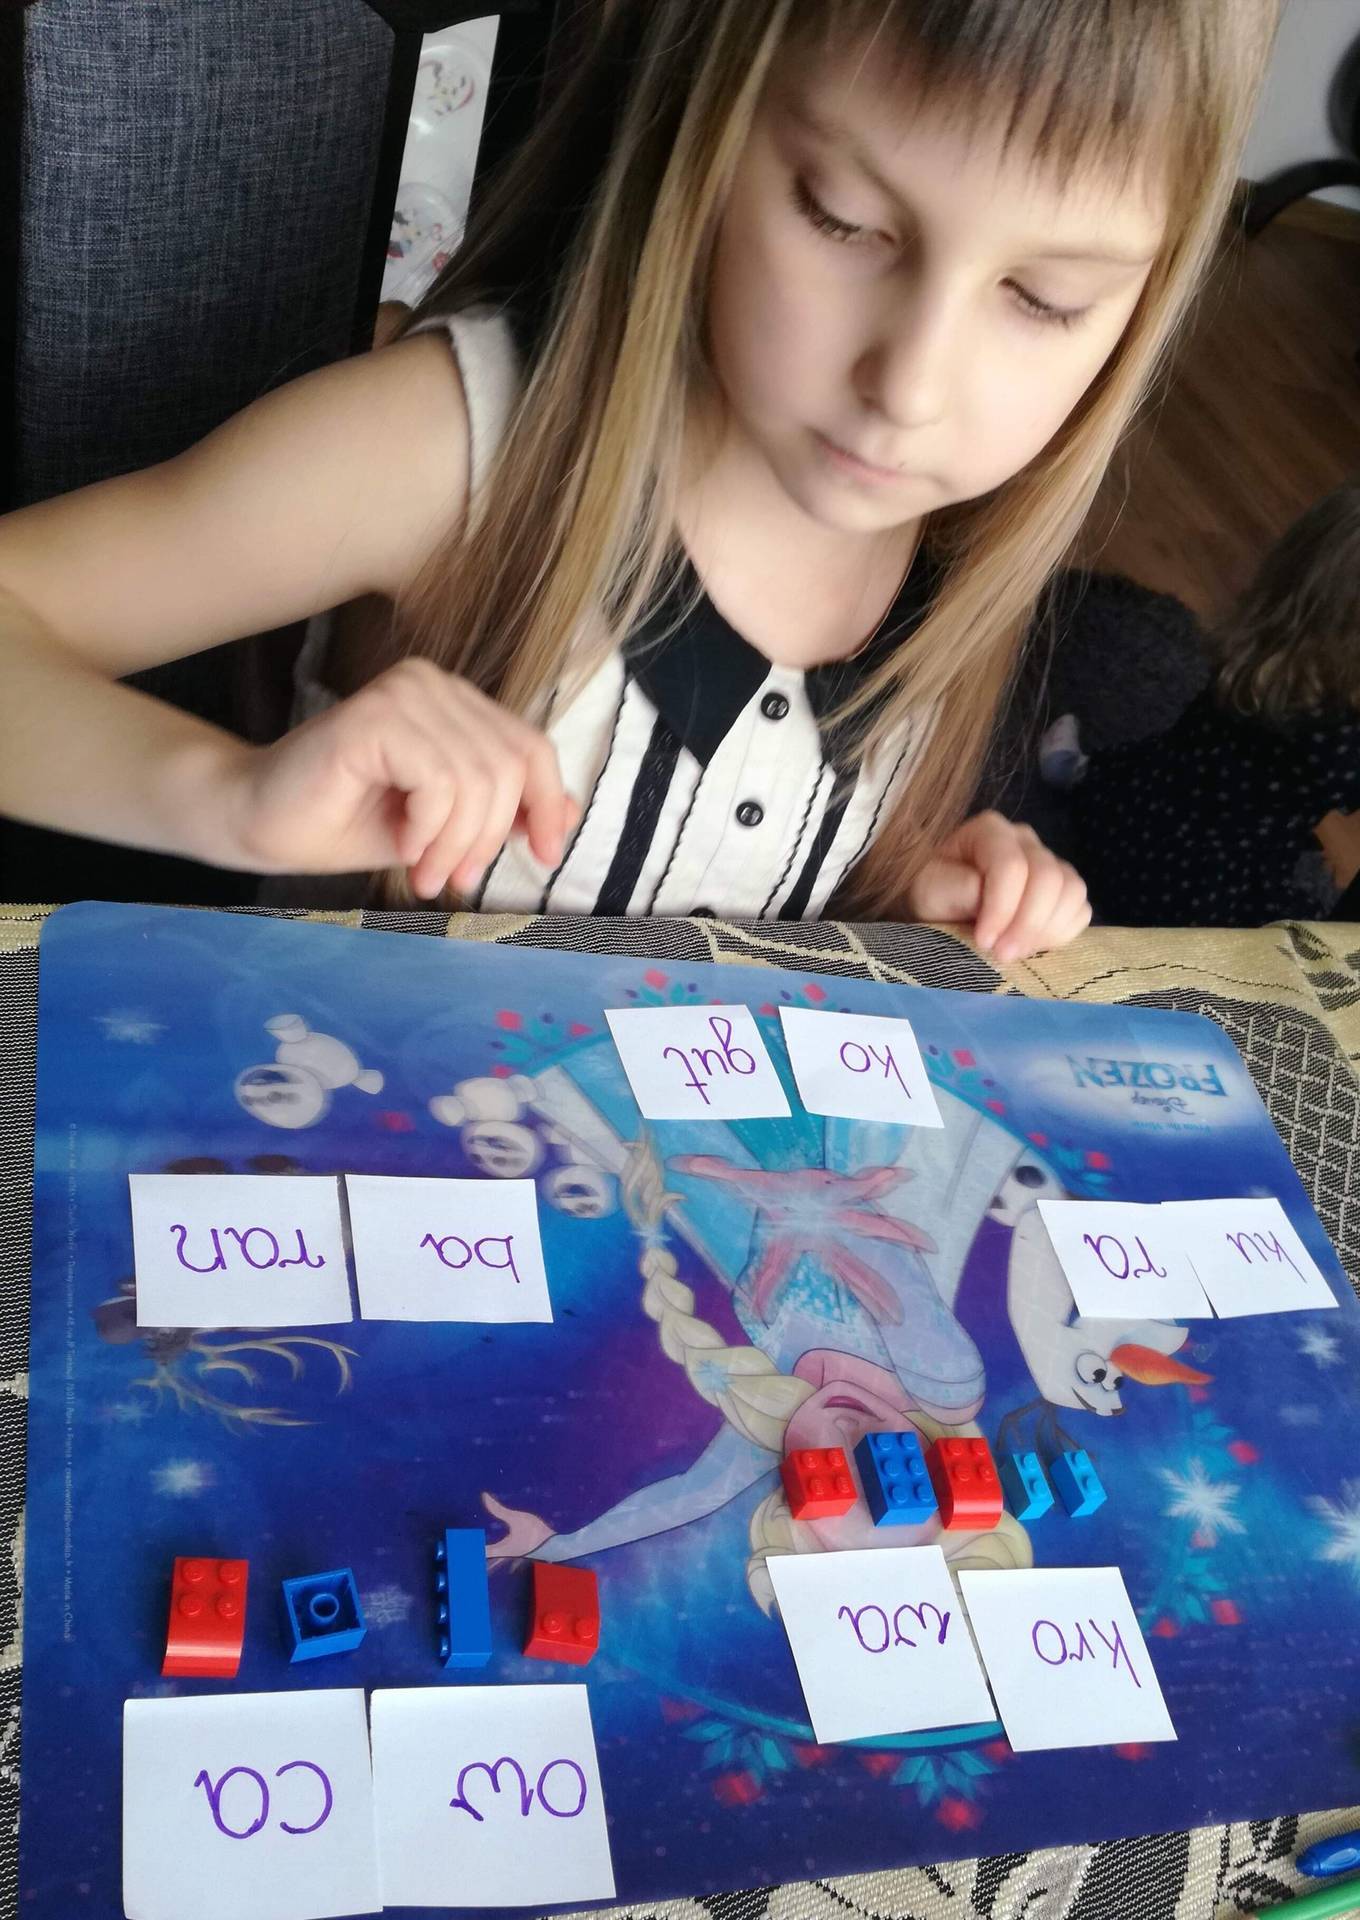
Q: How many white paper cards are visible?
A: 10